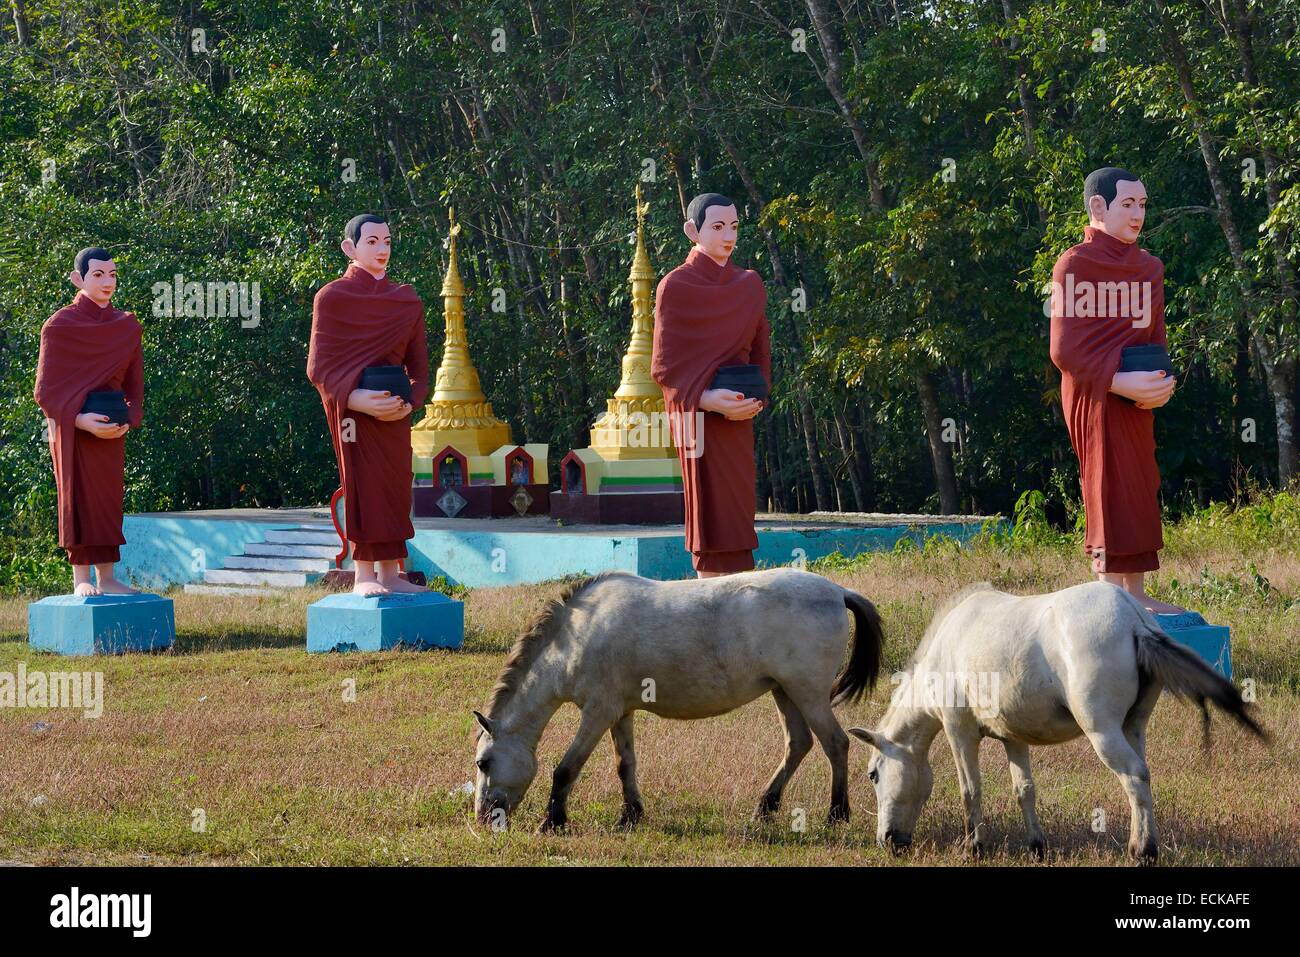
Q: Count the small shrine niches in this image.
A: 3